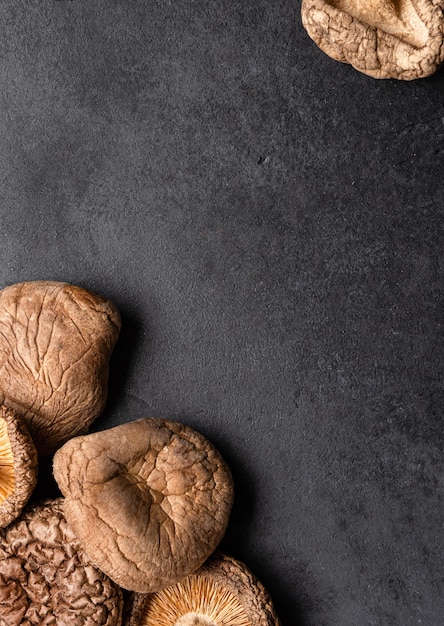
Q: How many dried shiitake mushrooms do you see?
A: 6